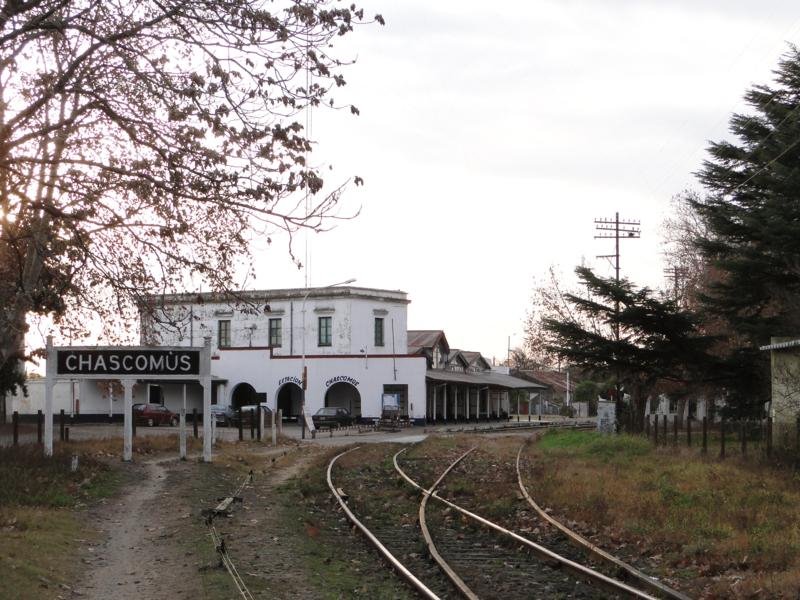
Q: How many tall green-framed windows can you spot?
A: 4